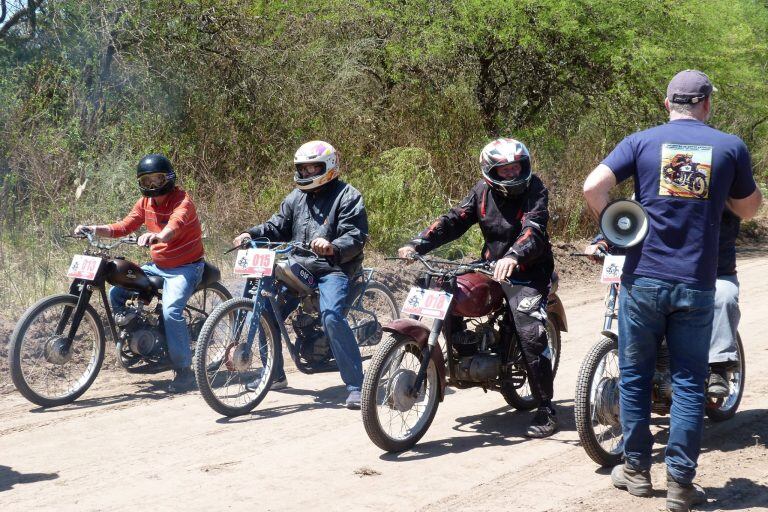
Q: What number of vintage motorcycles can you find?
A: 4